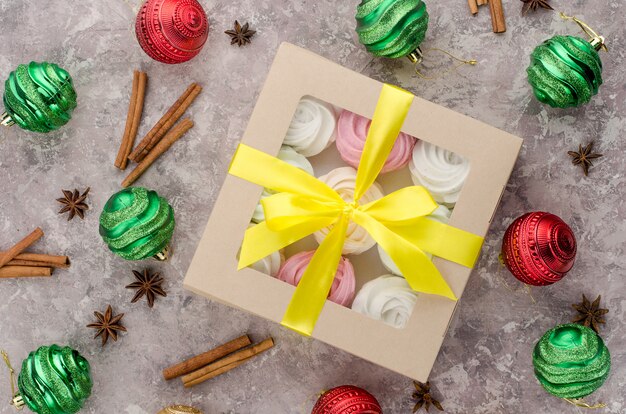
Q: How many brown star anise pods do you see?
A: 8